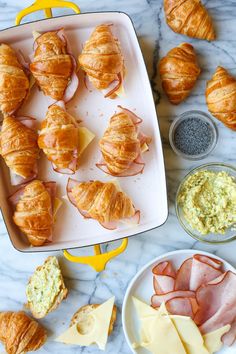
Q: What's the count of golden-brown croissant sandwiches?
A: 8